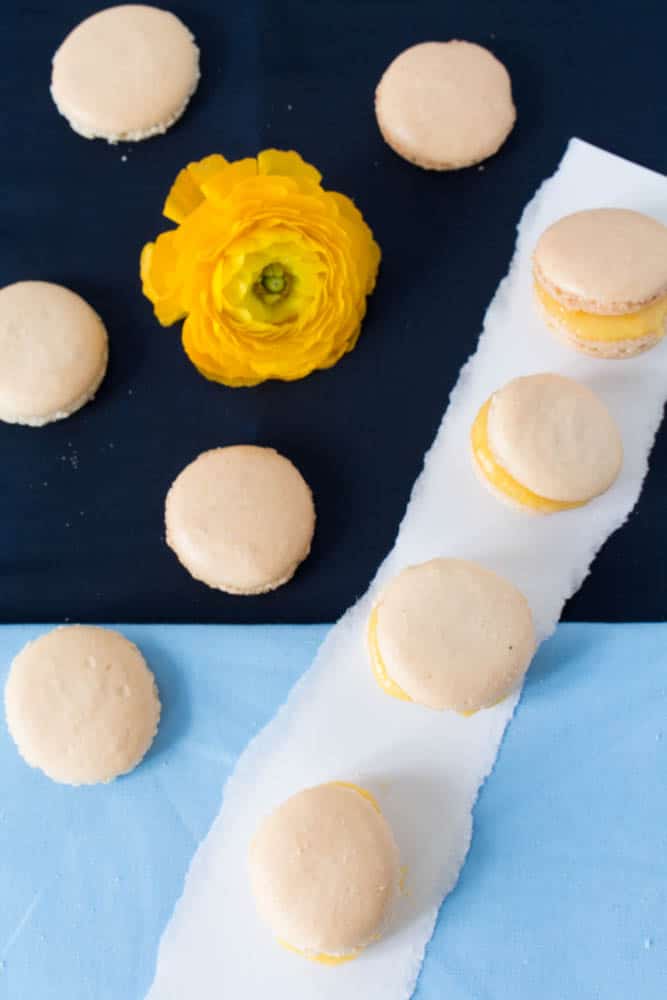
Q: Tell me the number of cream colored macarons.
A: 9